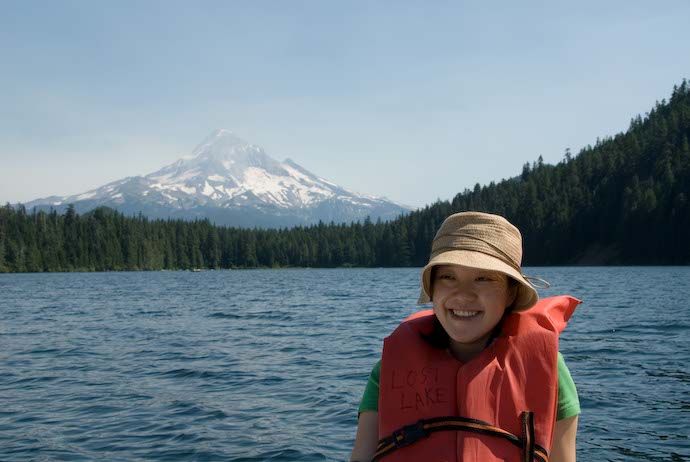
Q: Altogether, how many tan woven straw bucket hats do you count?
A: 1